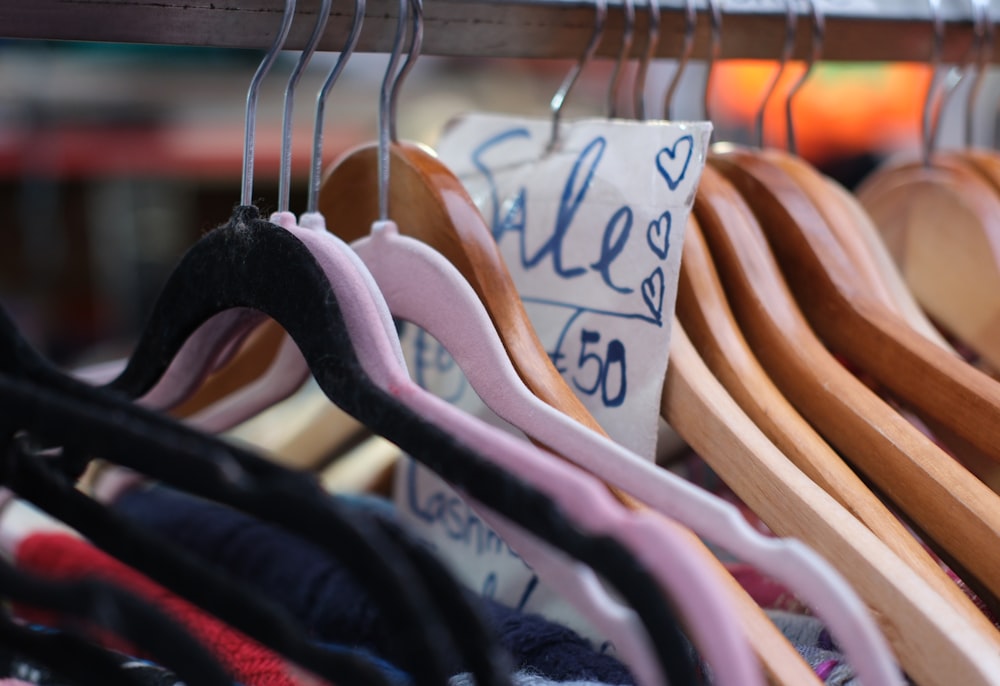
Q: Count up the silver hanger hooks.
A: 15